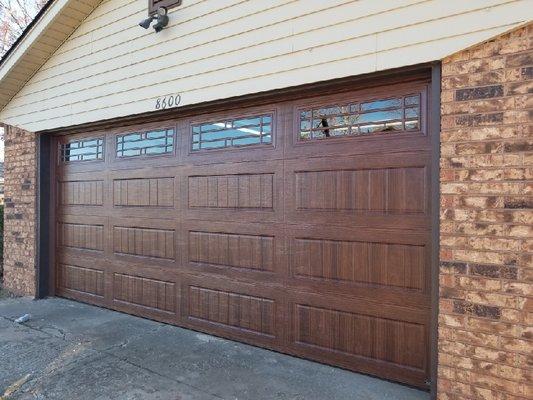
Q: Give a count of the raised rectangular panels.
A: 12